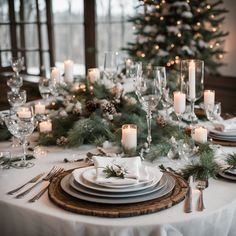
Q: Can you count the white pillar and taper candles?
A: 11